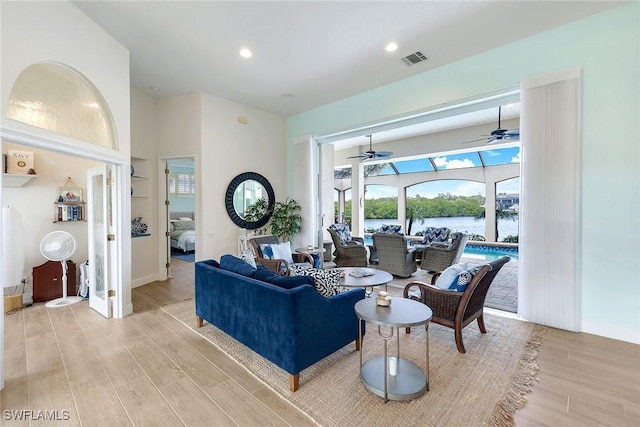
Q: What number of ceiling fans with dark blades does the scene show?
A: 2